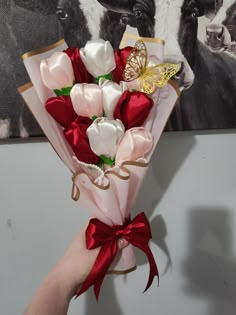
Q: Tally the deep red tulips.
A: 5